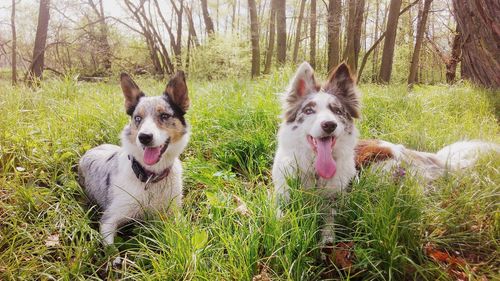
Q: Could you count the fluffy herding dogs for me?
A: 2